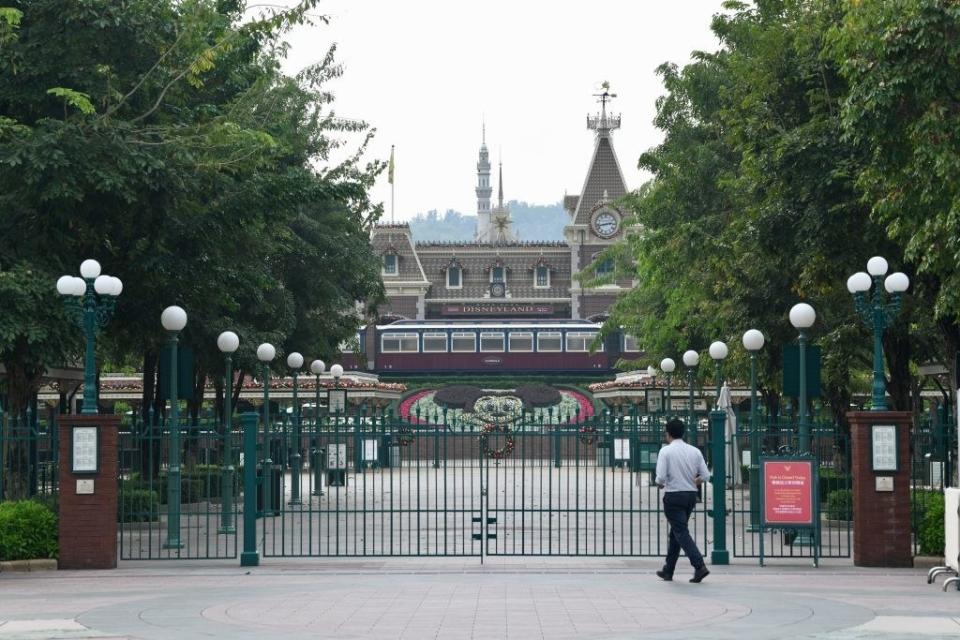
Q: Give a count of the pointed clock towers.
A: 1